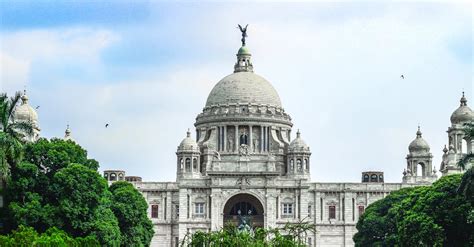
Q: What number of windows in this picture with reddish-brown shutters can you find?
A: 3